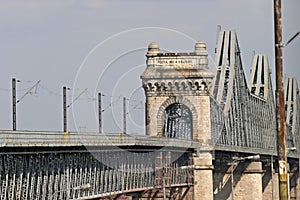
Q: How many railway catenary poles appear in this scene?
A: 4